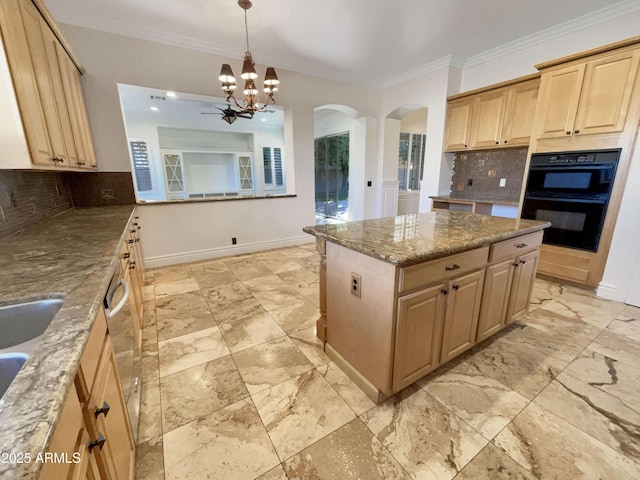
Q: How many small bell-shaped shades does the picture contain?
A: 6